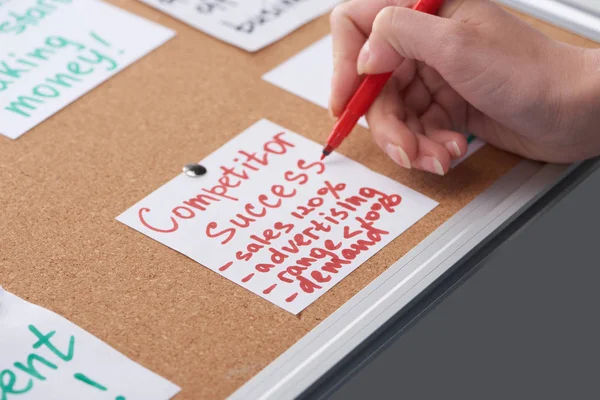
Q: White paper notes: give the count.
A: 5